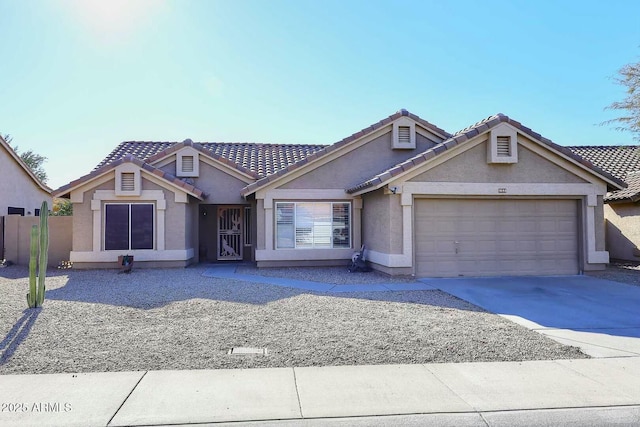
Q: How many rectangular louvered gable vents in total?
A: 4